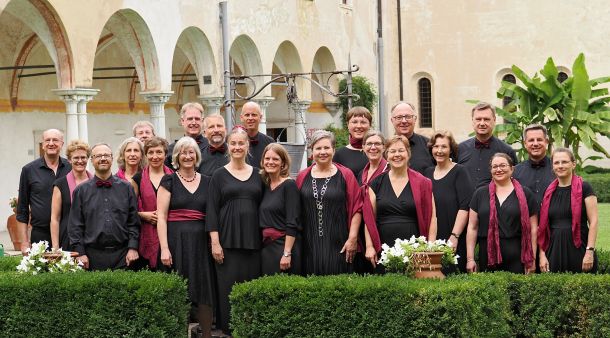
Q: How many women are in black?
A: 13